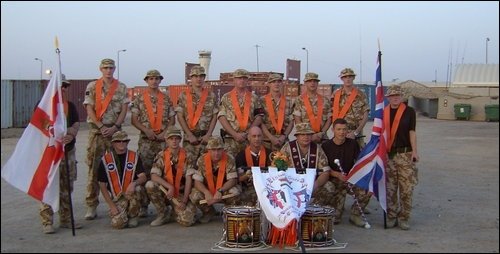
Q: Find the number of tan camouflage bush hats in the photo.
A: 13